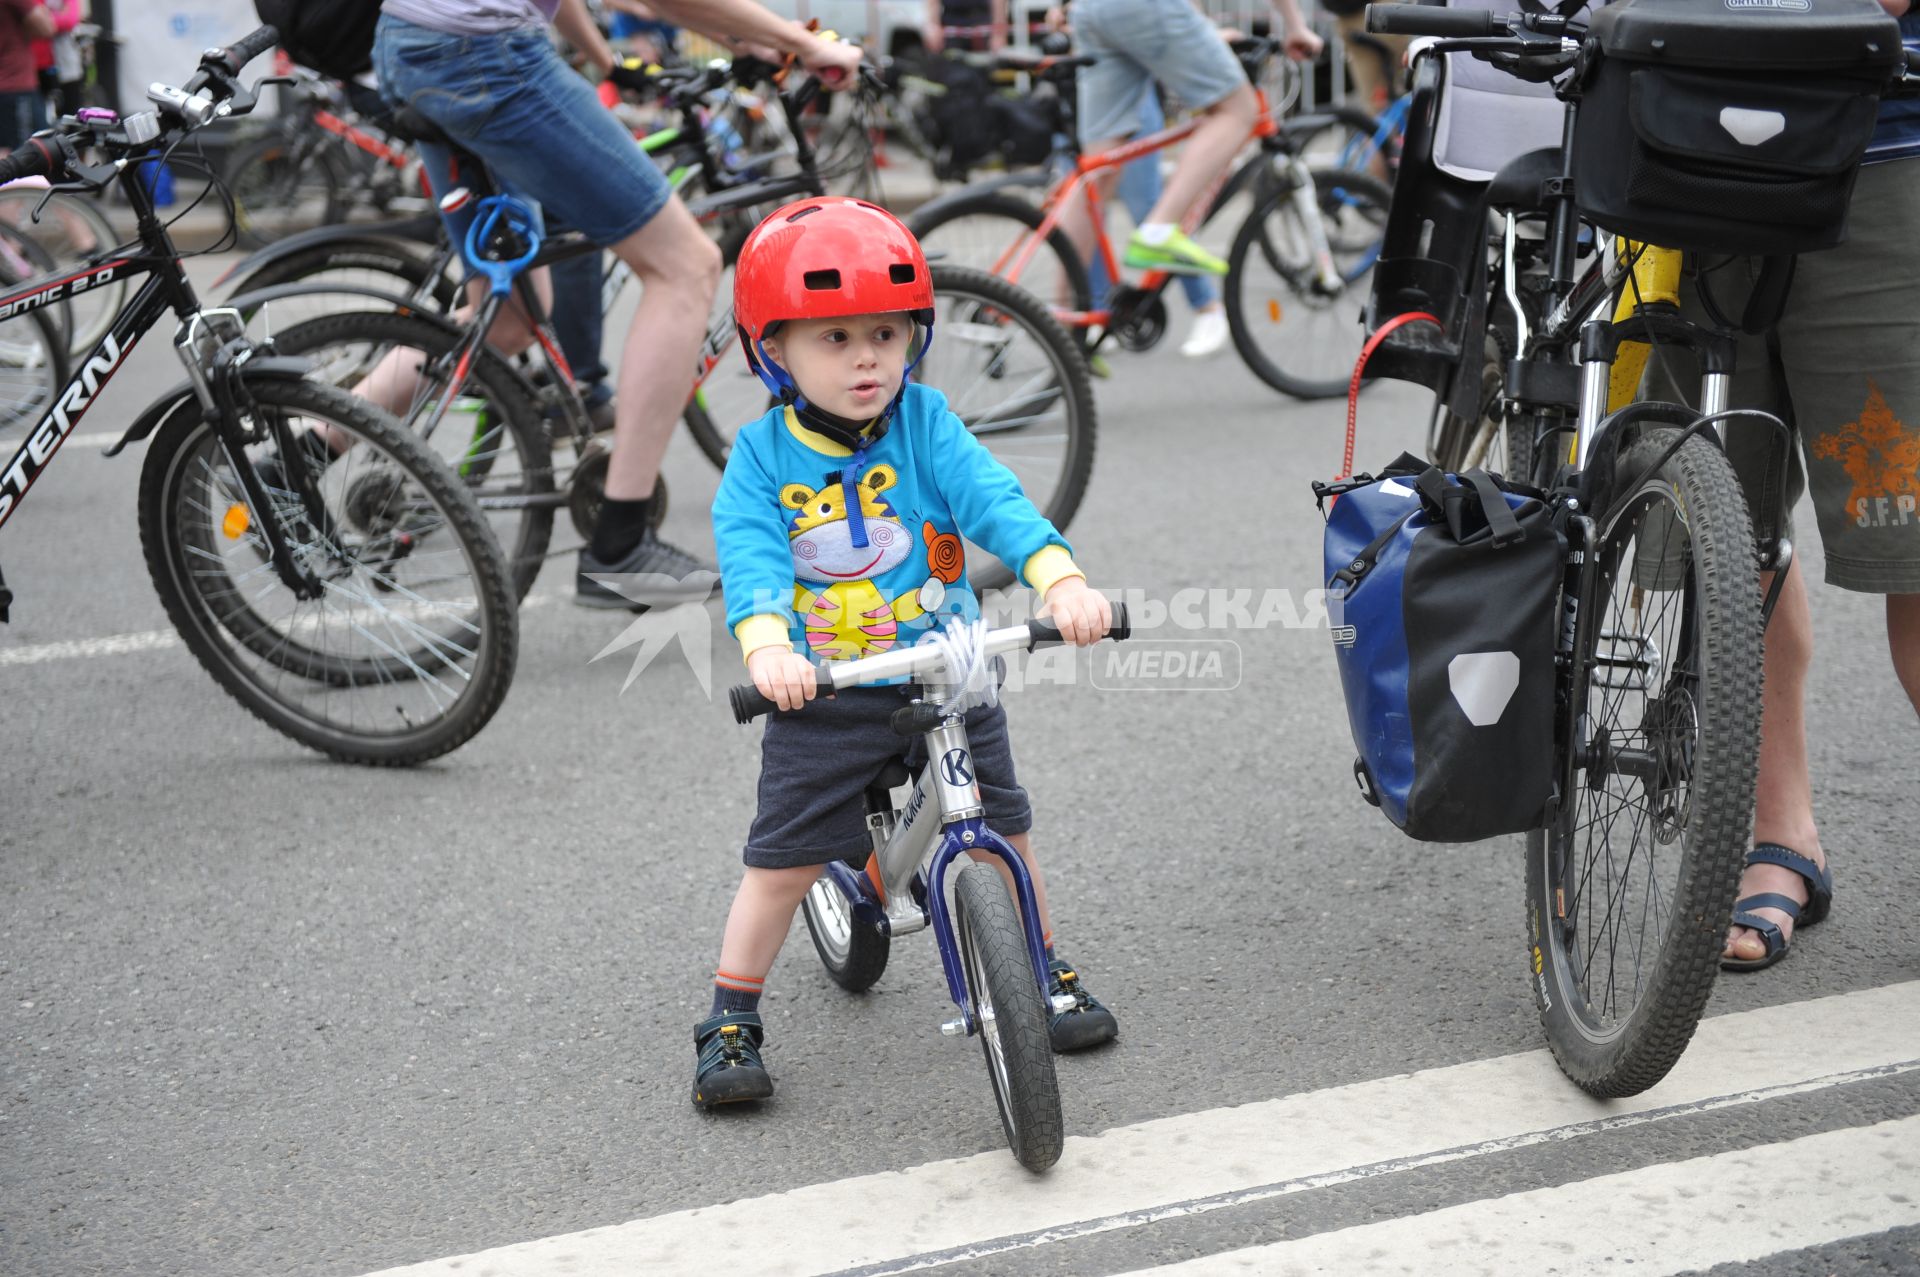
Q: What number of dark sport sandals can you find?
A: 3